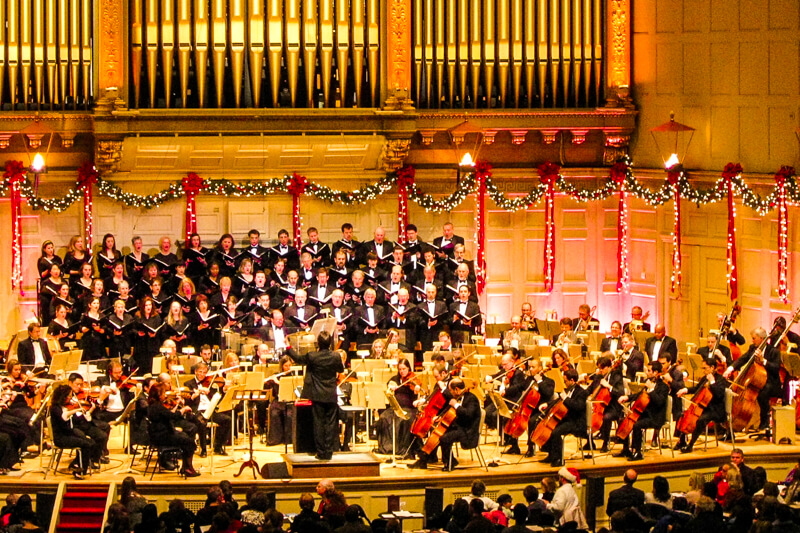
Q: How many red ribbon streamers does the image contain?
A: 11